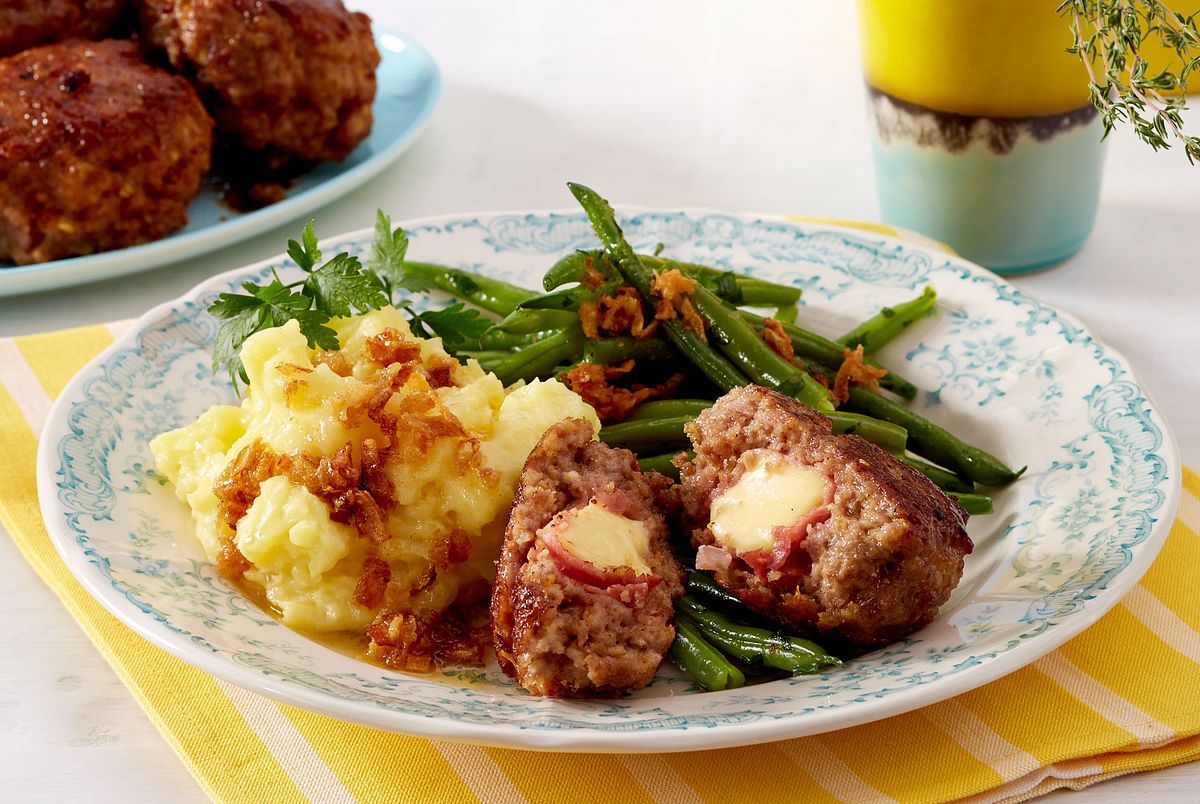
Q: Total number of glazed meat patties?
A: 3